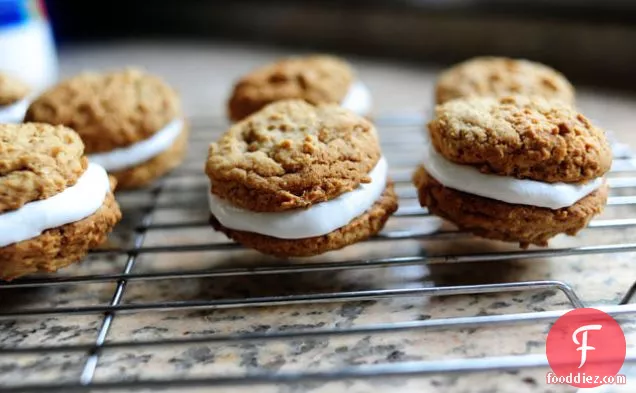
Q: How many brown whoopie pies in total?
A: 7